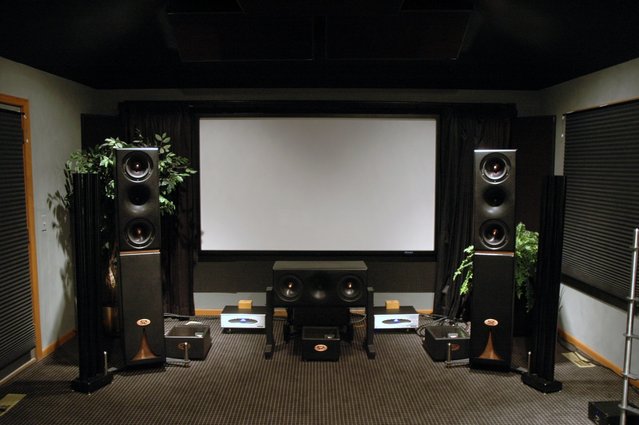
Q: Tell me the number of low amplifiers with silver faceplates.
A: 2